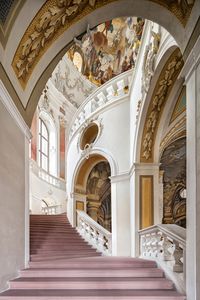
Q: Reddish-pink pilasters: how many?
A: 2